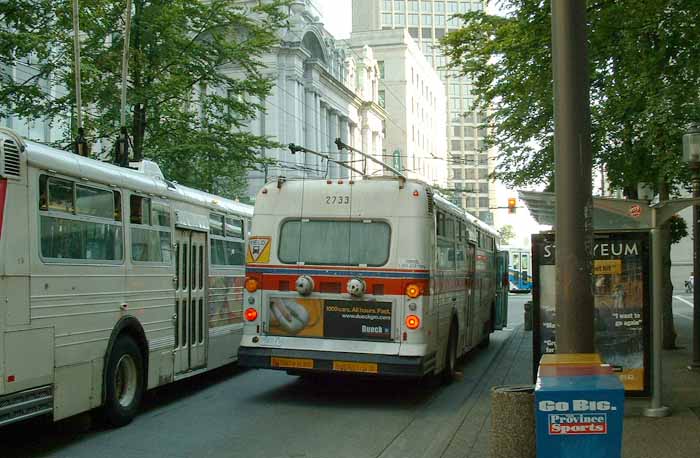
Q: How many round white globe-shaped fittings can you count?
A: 2